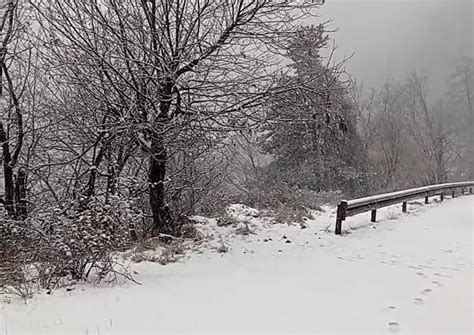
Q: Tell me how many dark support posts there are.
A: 8